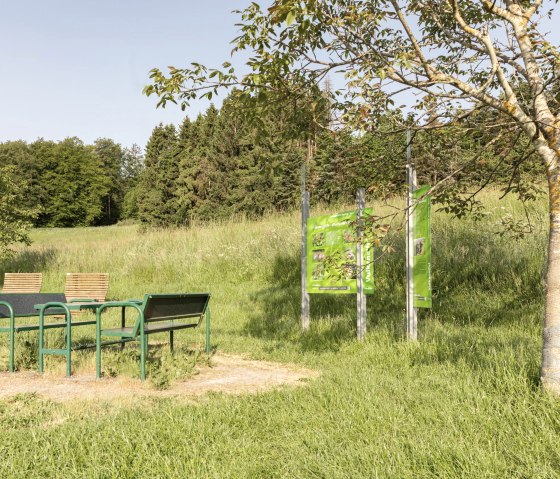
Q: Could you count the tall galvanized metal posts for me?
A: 3